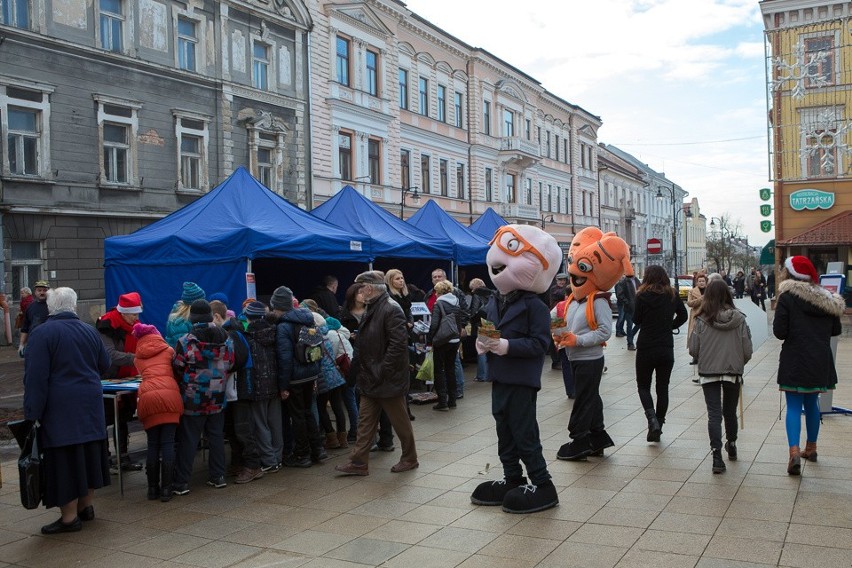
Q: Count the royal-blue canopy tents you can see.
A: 4